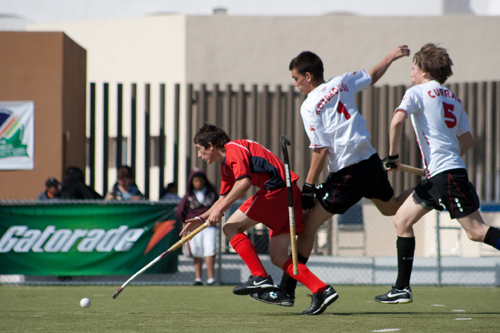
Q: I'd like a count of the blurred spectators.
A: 5